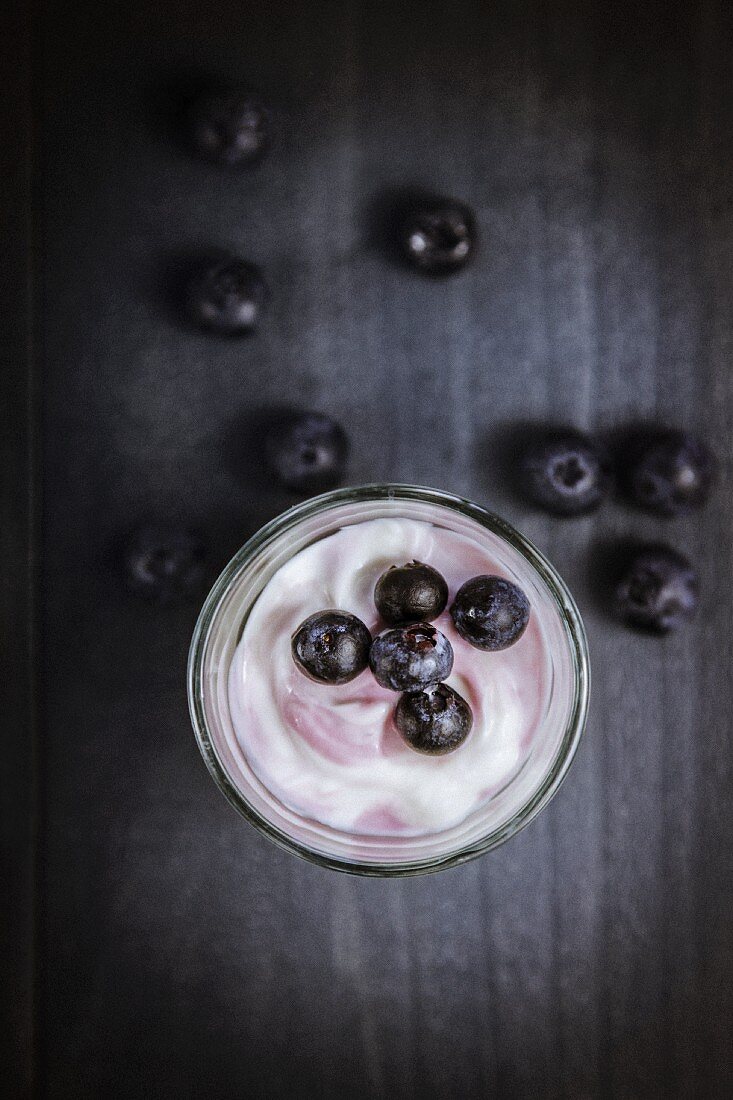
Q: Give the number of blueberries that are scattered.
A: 8